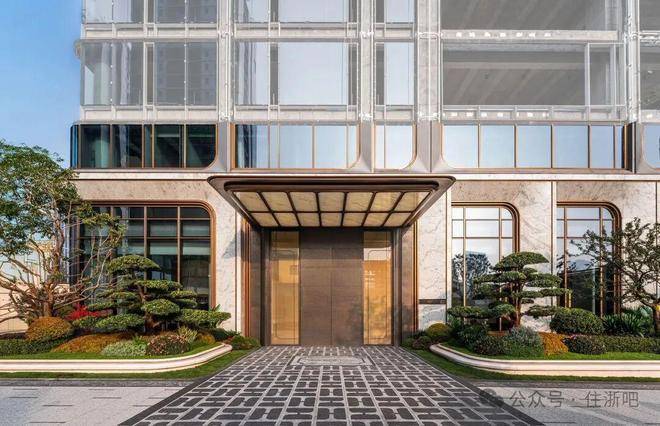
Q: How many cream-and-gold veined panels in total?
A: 14